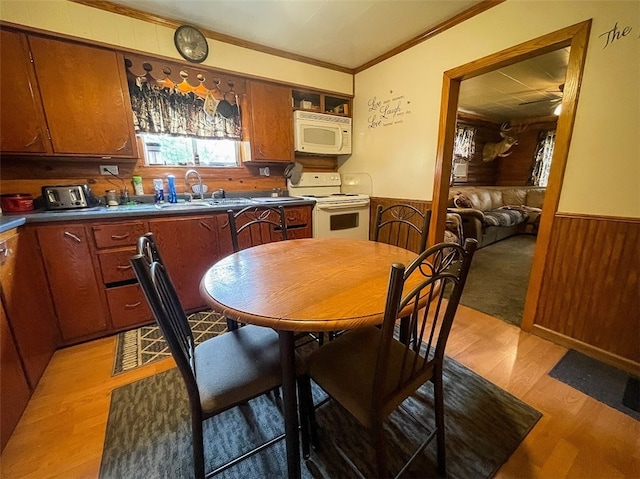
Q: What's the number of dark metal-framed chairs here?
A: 4